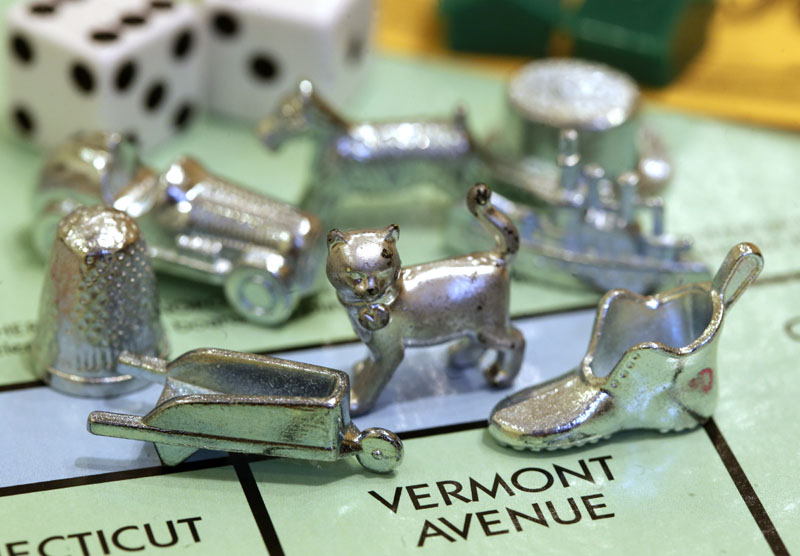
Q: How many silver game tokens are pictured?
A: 8